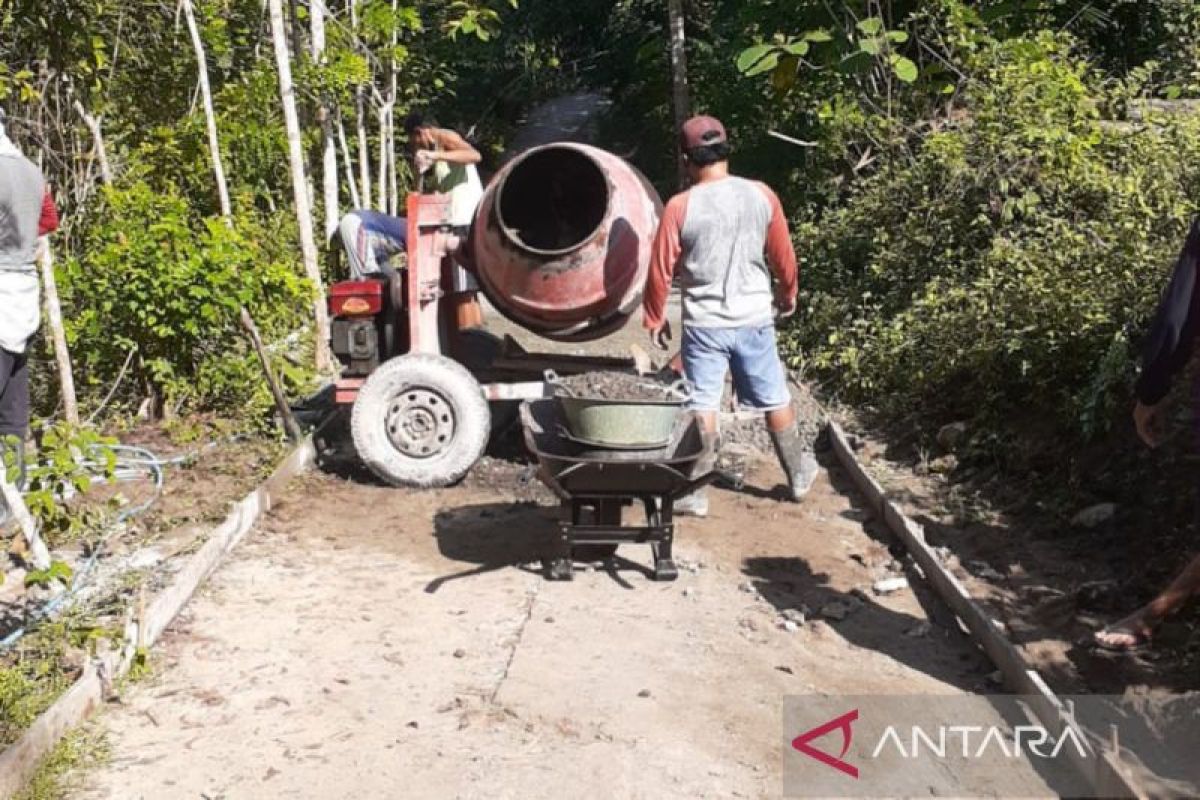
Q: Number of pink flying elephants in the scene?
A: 0